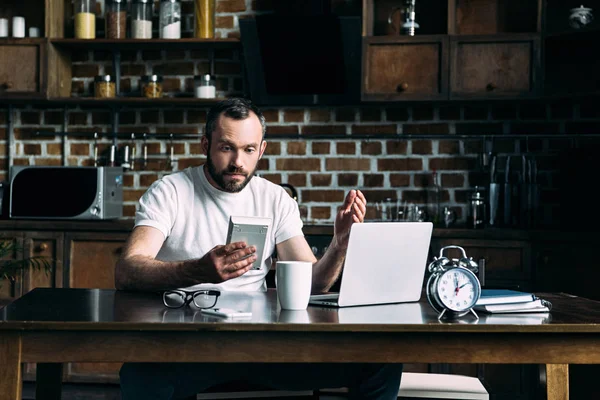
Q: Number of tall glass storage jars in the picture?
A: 5